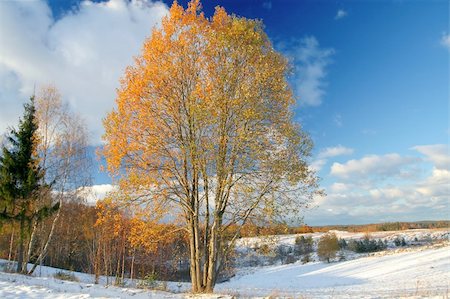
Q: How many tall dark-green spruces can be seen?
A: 1